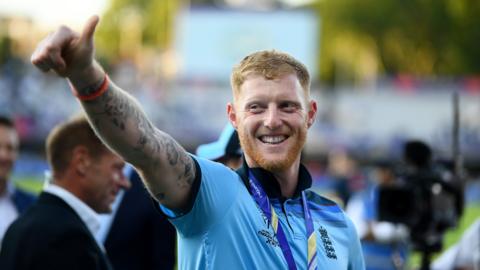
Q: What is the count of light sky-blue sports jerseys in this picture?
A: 1